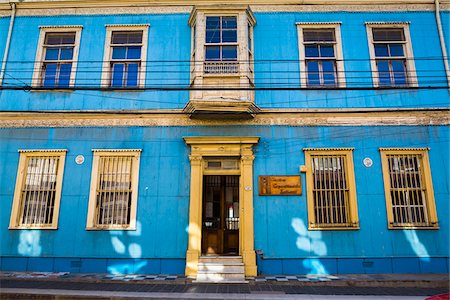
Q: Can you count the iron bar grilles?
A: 4